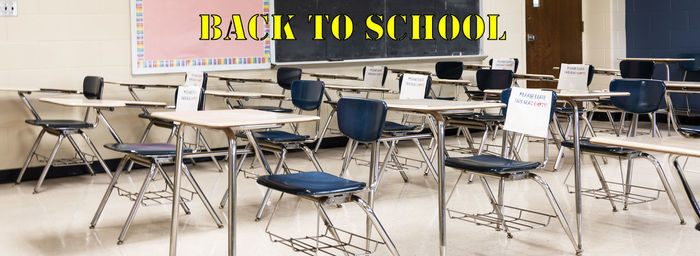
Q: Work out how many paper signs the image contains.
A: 7